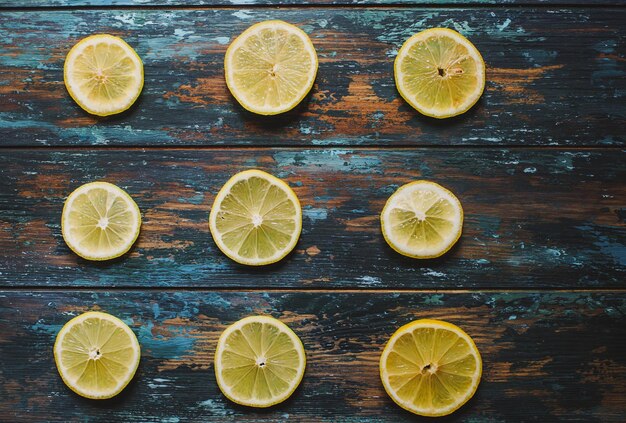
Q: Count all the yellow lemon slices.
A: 9